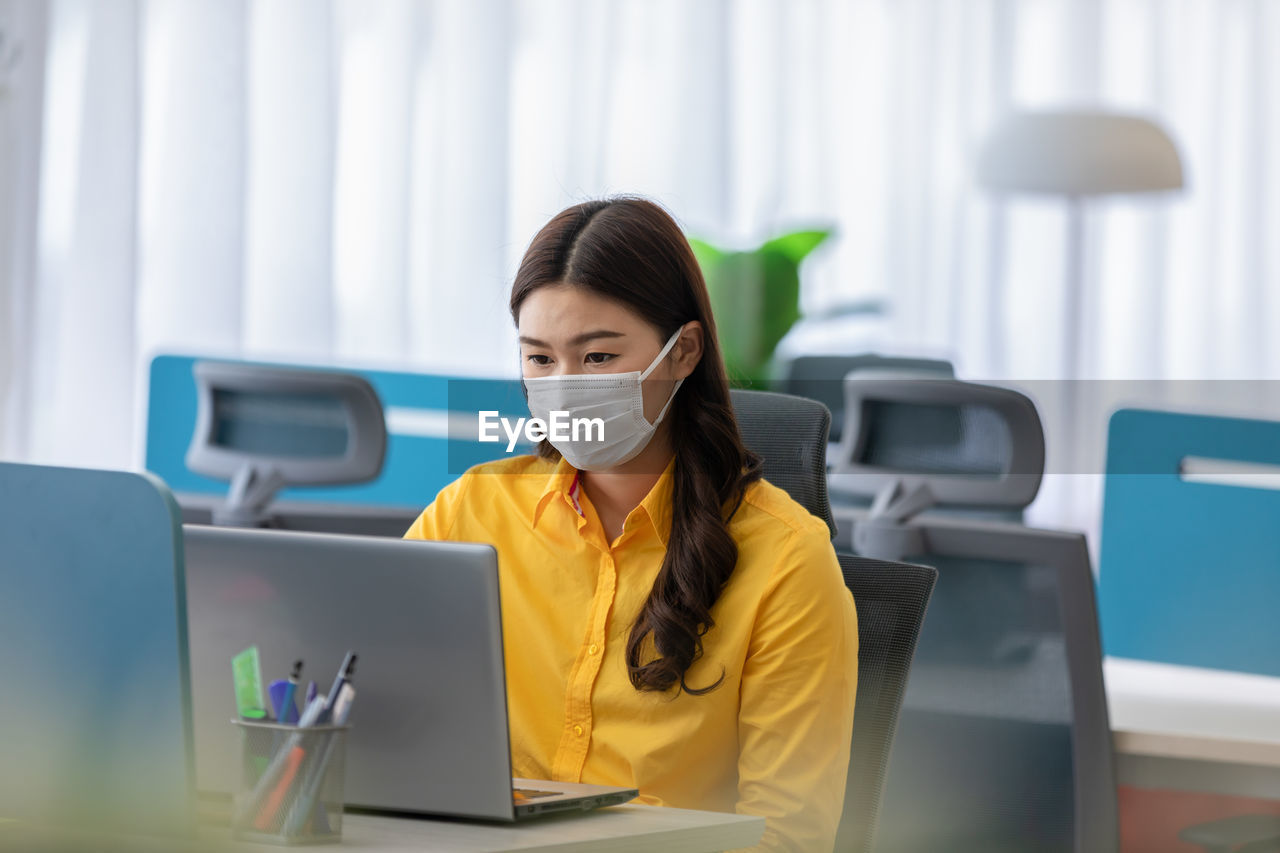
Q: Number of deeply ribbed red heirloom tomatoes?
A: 0